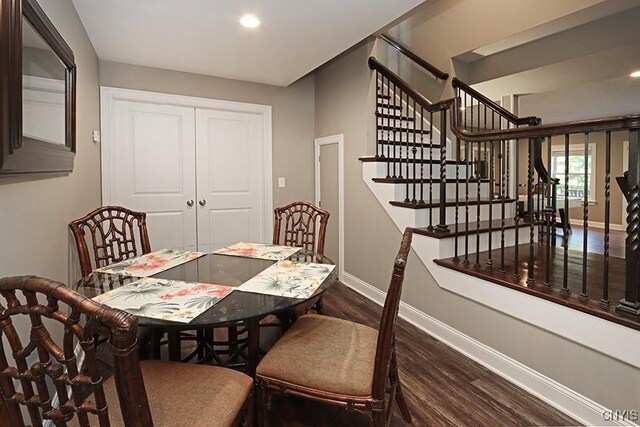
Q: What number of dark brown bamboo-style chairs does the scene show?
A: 4